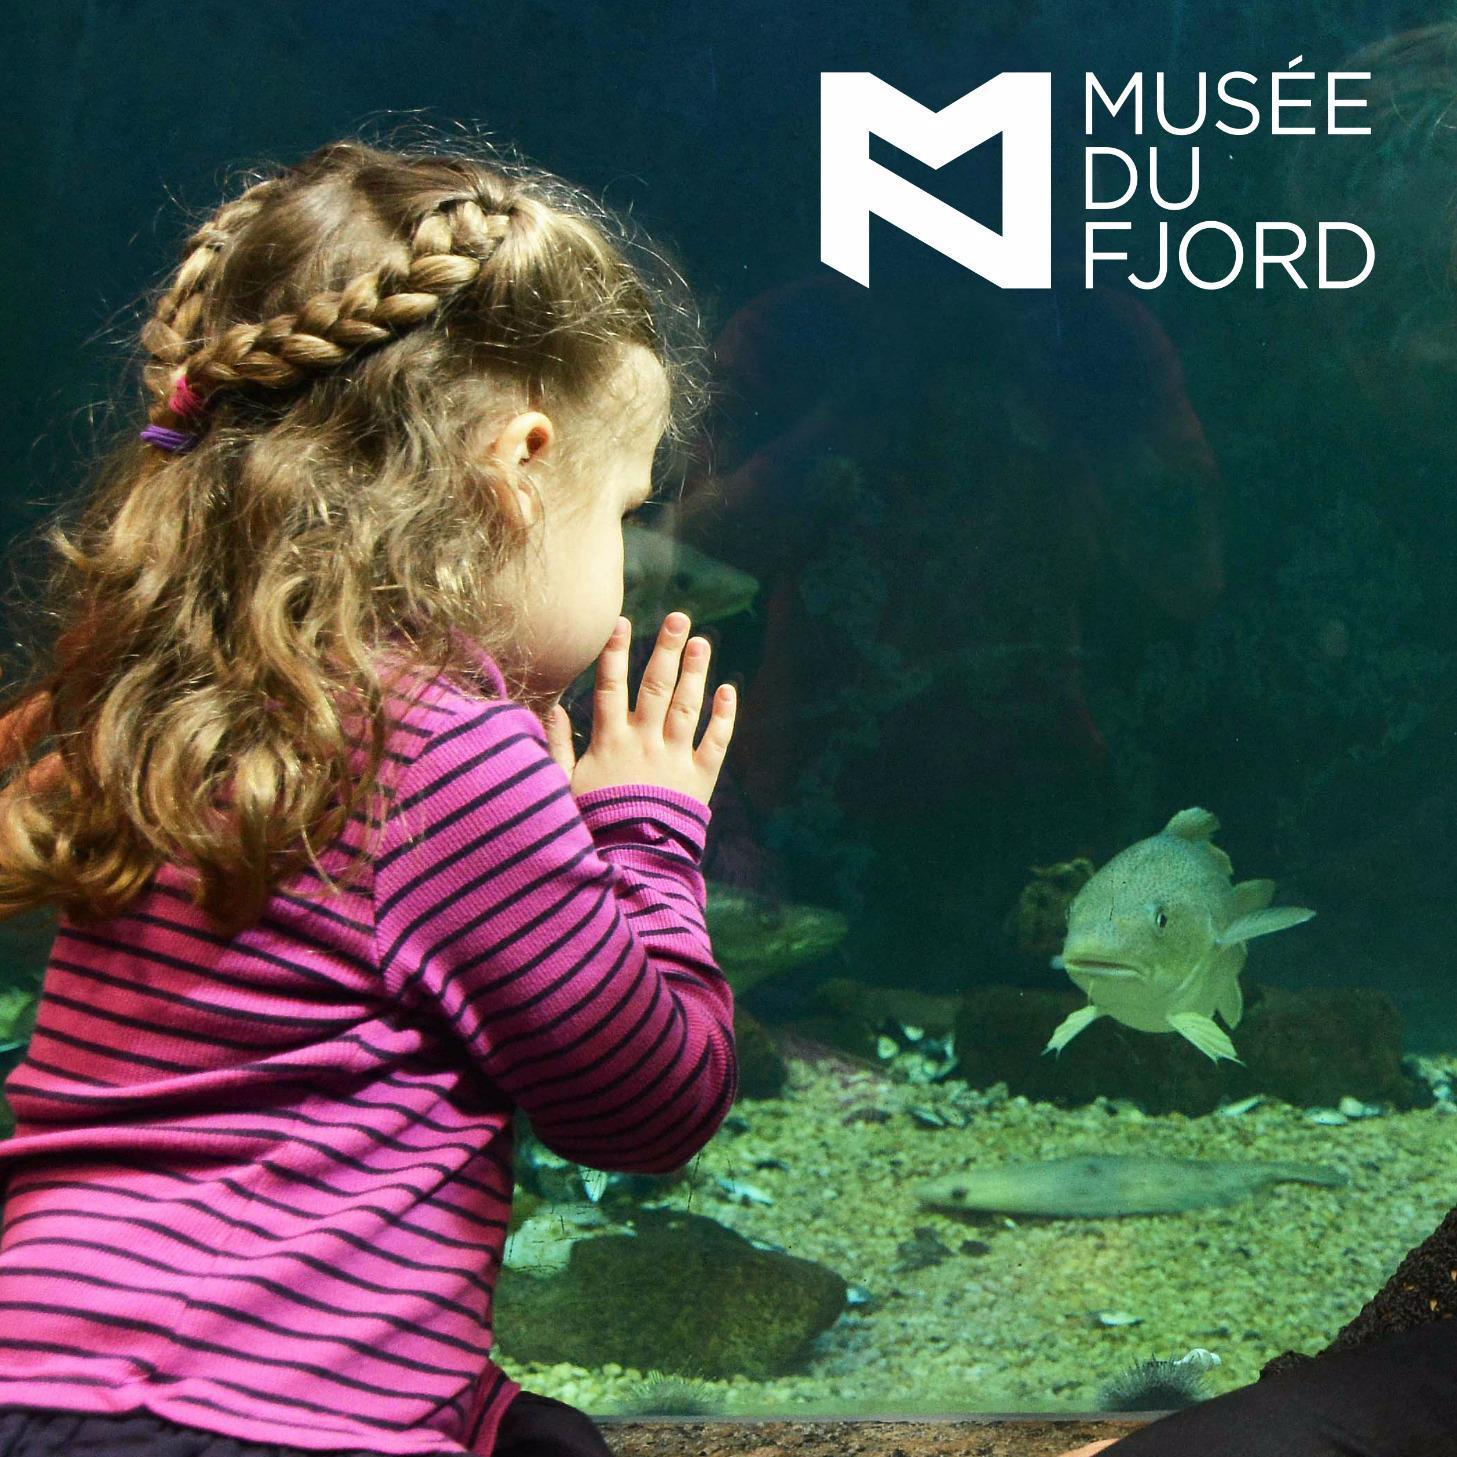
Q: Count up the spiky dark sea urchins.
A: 2